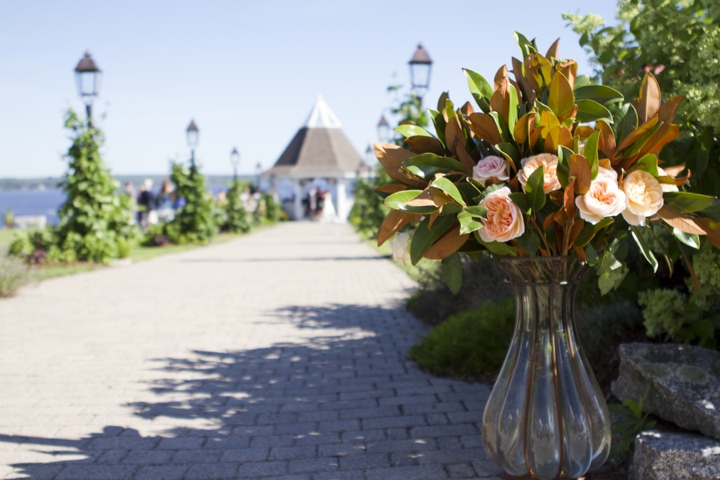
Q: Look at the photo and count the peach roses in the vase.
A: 4